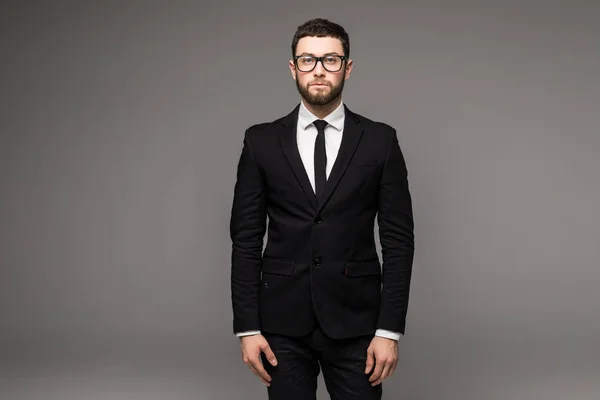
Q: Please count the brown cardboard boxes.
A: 0